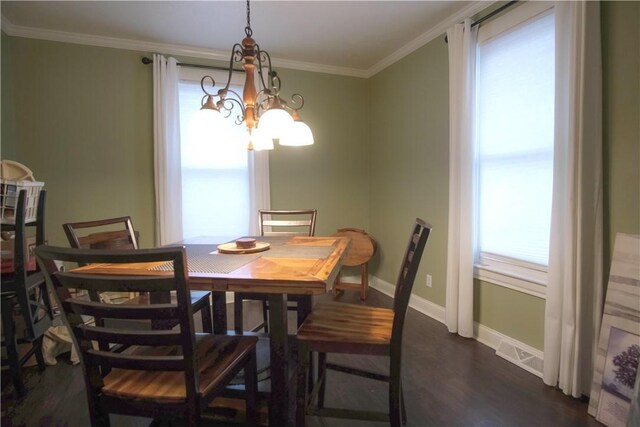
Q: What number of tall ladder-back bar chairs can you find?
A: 4